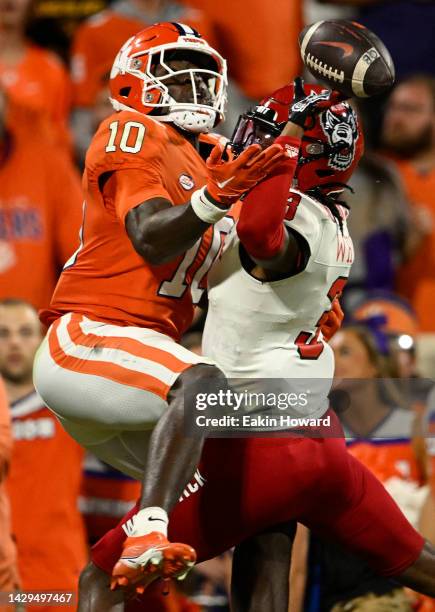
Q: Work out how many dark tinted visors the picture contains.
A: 1